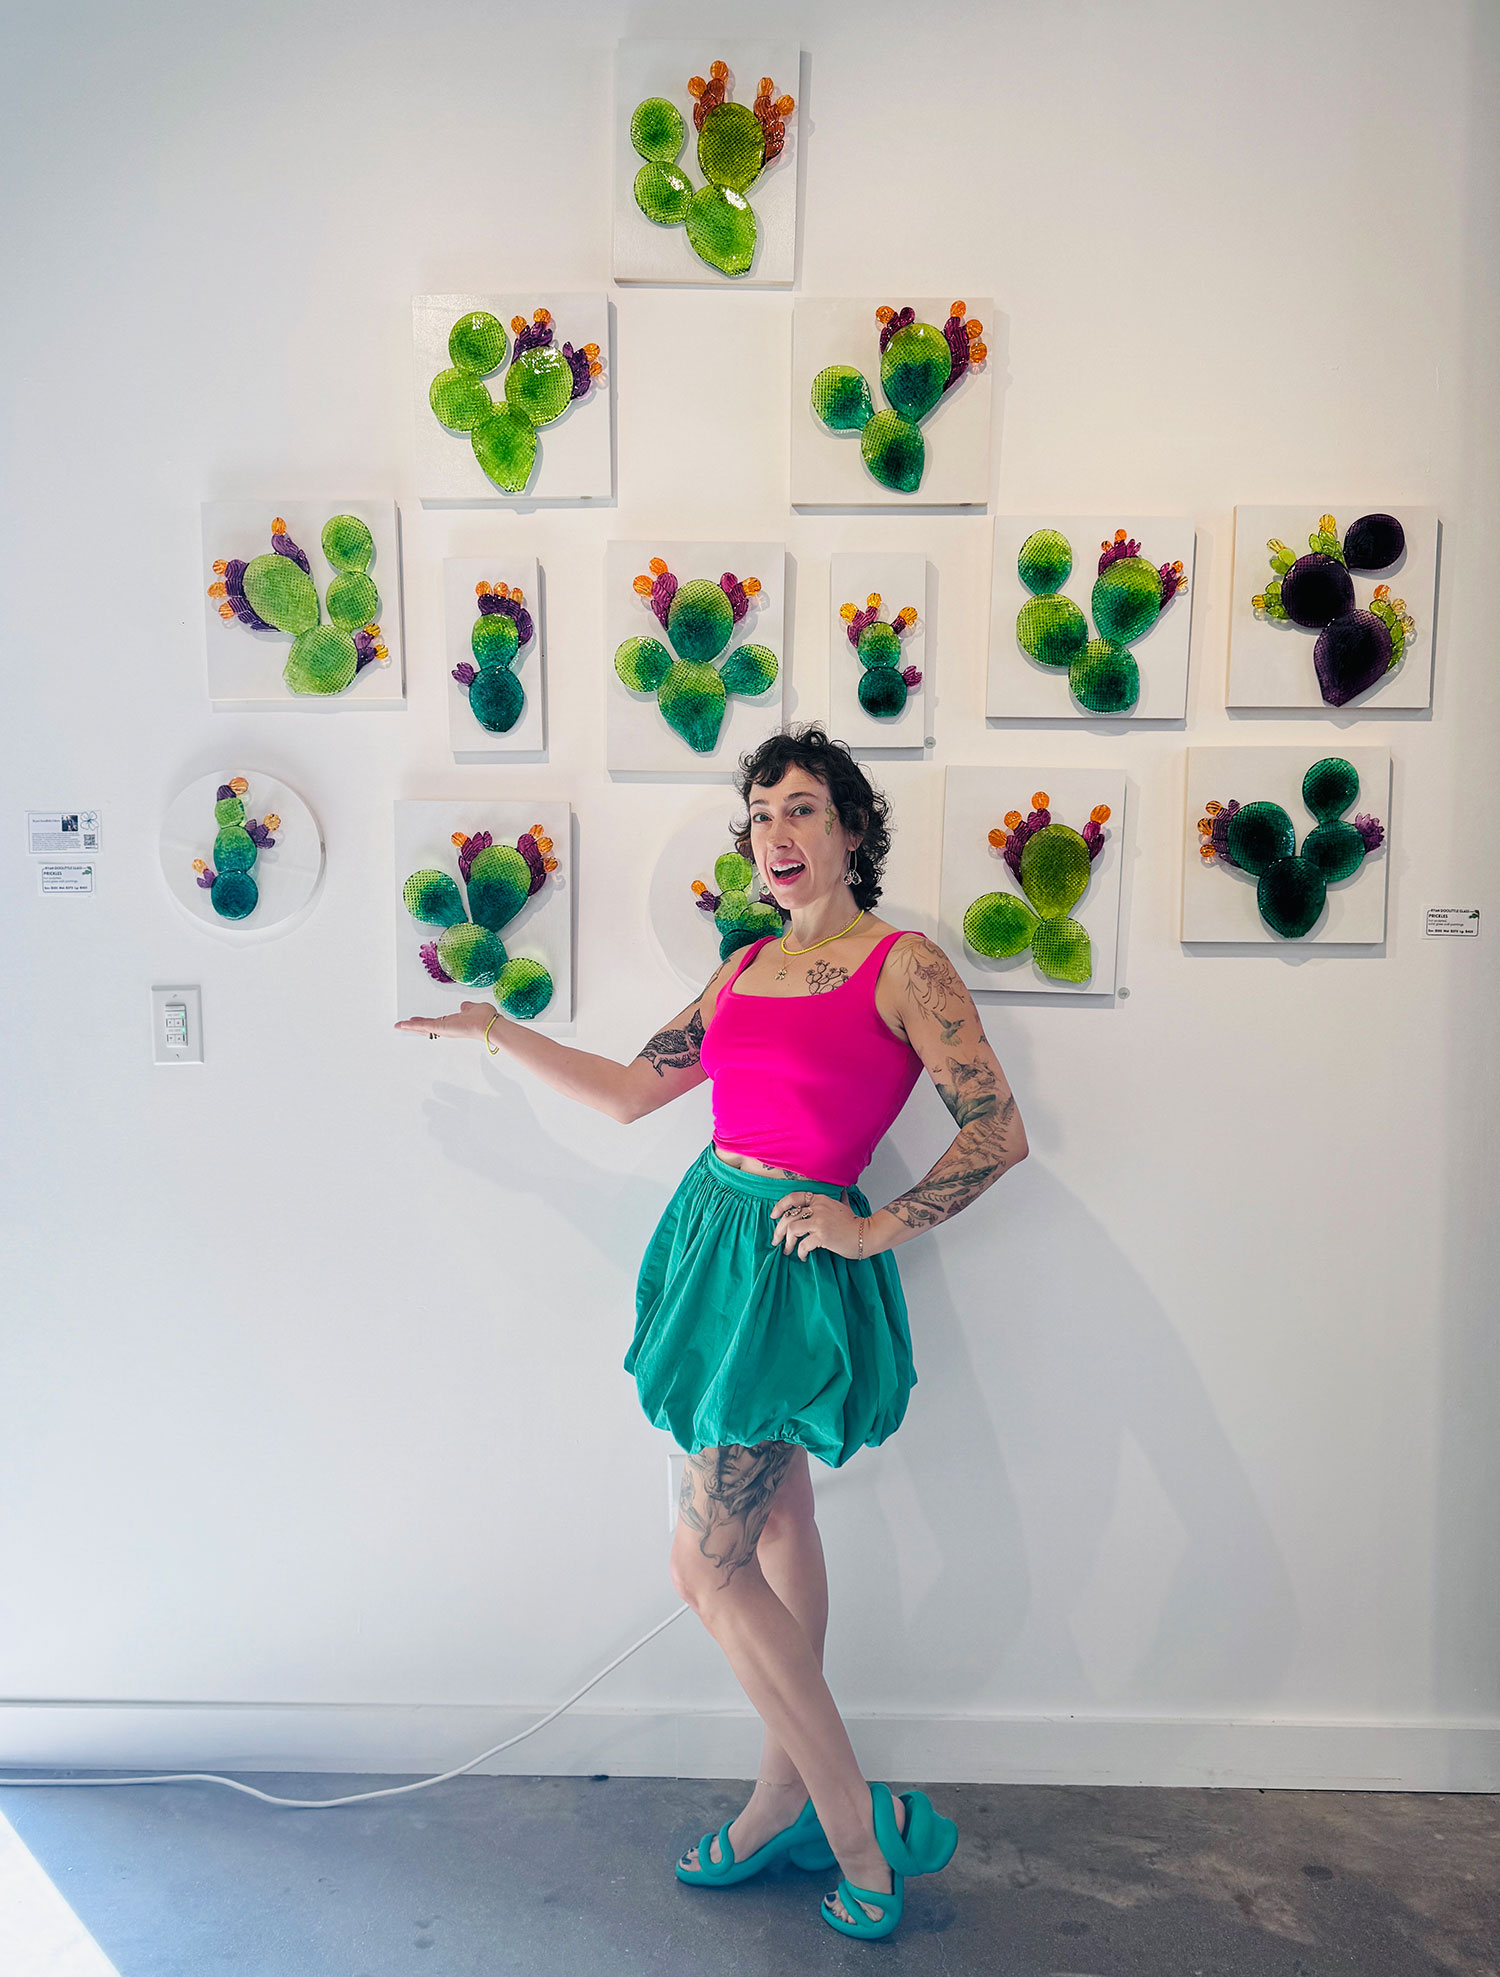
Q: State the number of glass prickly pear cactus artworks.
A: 14